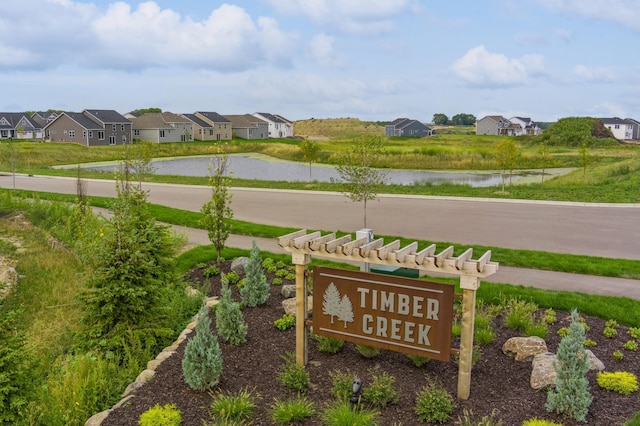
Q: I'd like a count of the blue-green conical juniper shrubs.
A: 4